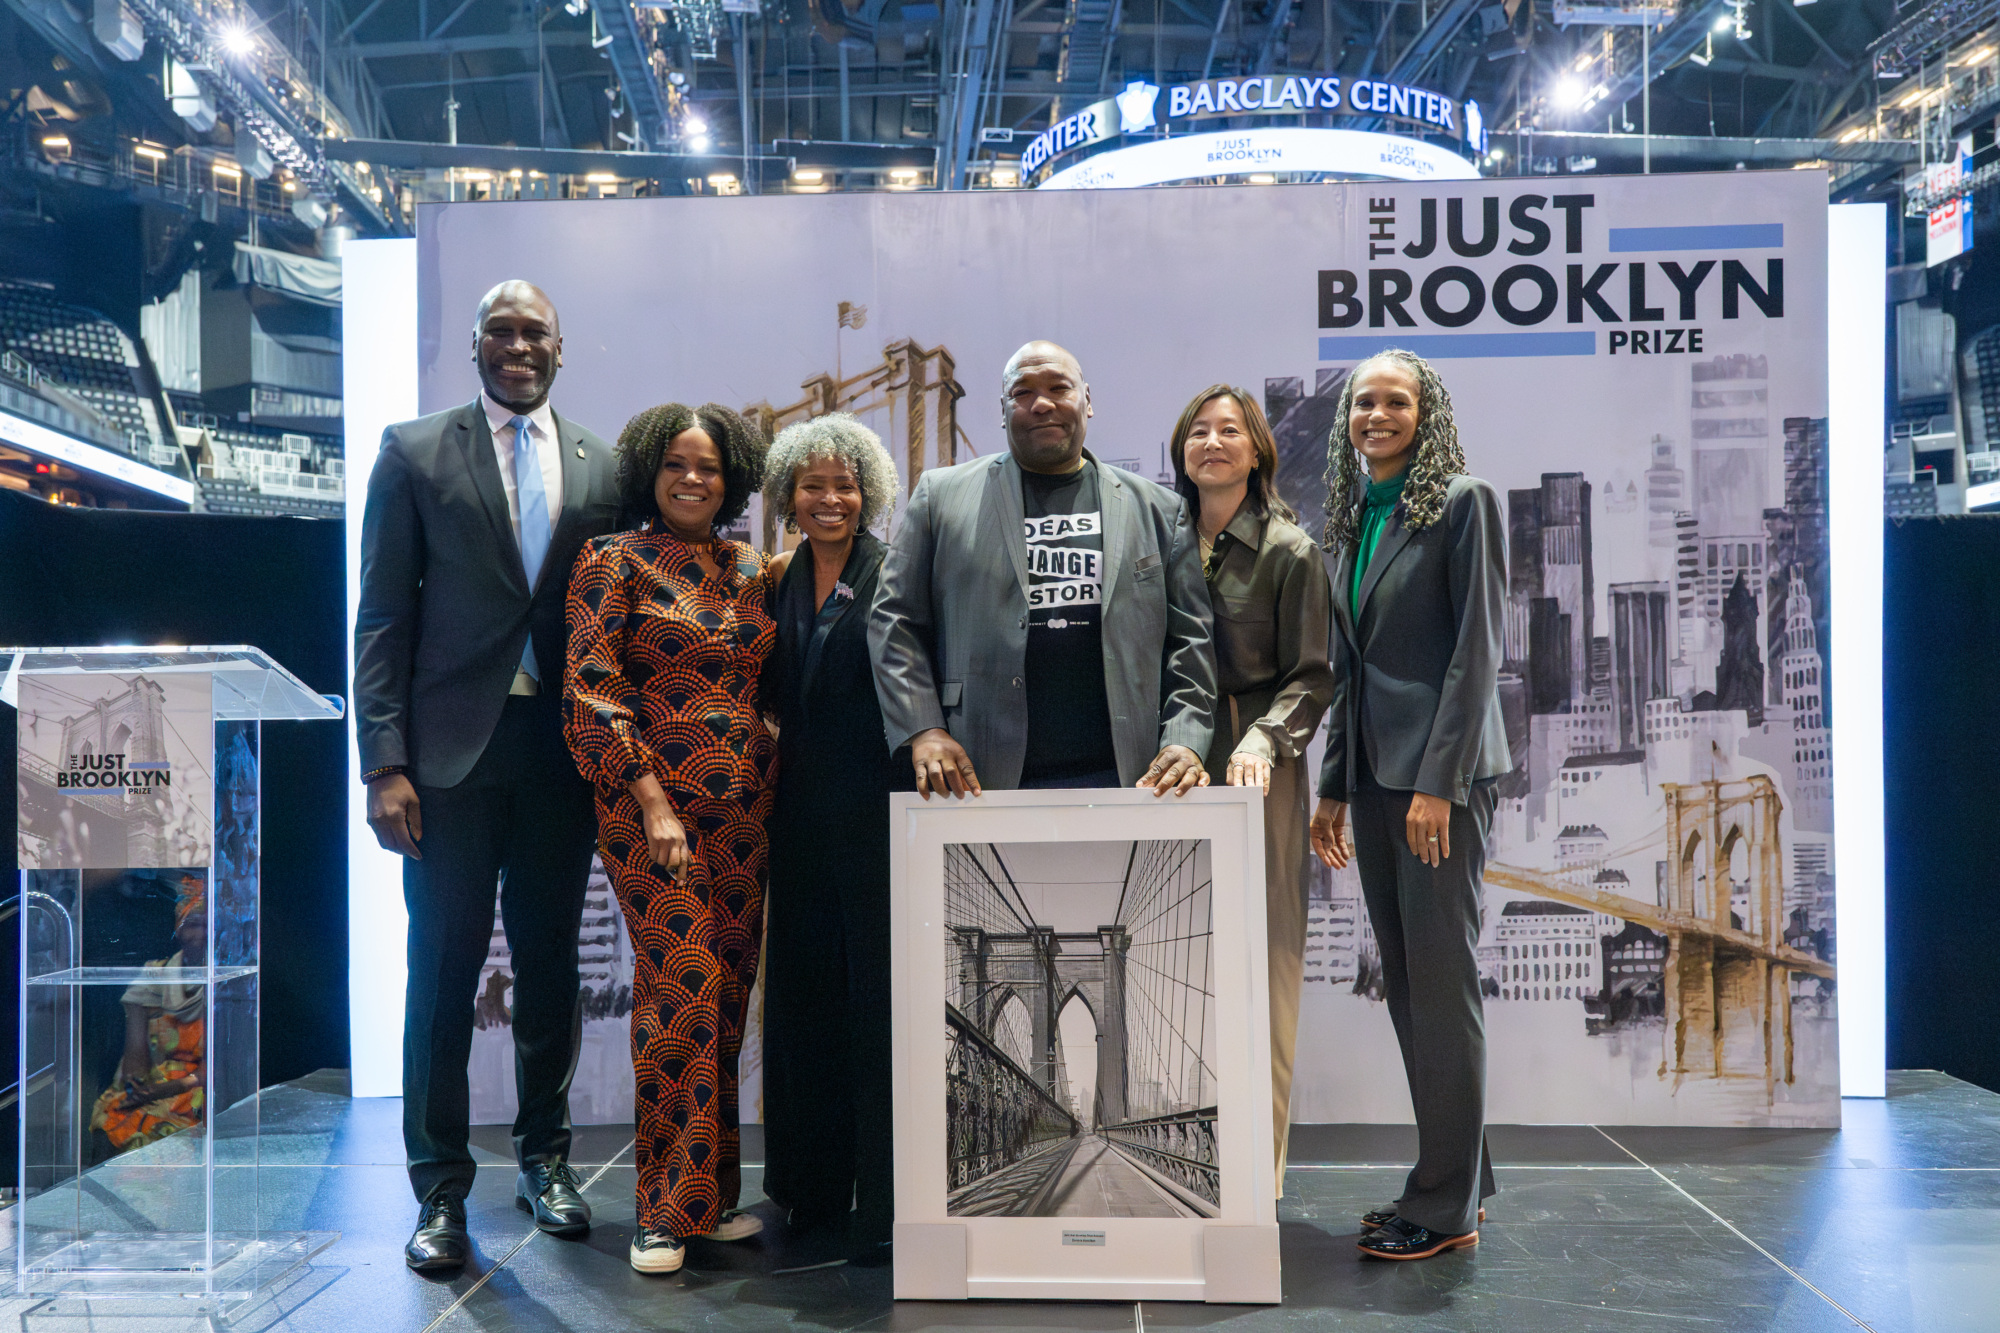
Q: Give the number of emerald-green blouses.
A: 1